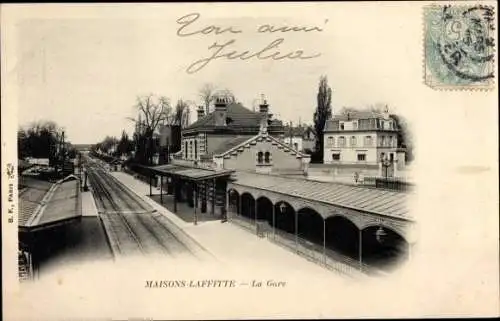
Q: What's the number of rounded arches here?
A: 7